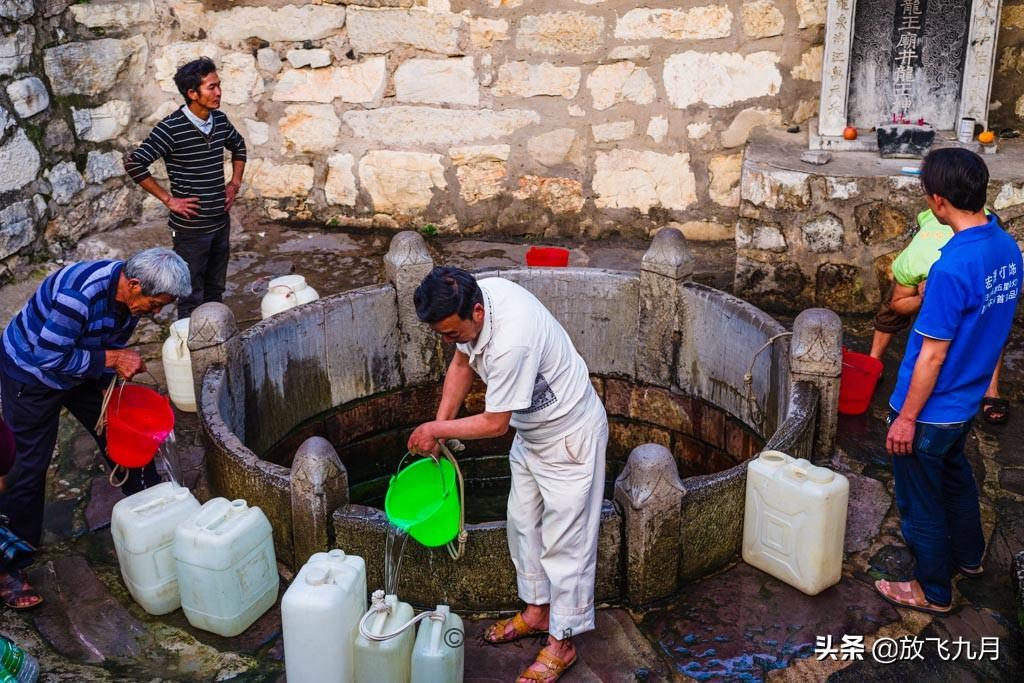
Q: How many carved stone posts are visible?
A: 6